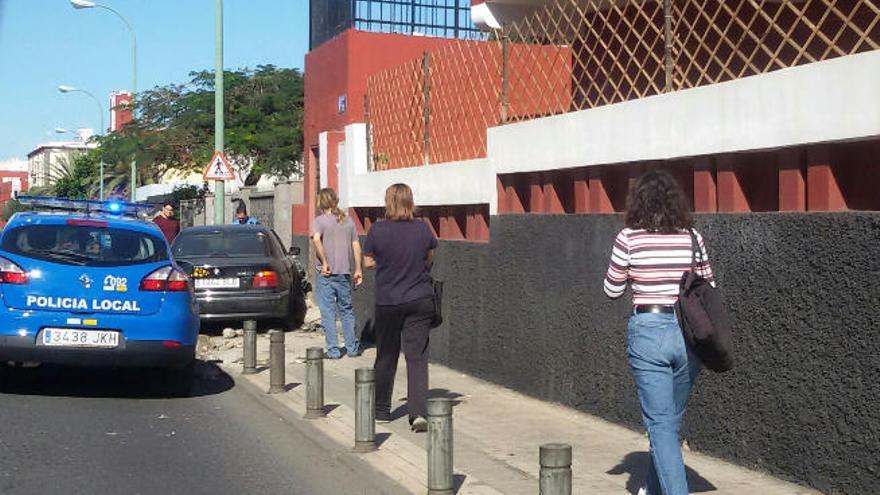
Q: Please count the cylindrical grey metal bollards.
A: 6